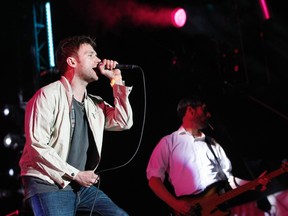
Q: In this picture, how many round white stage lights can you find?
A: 3